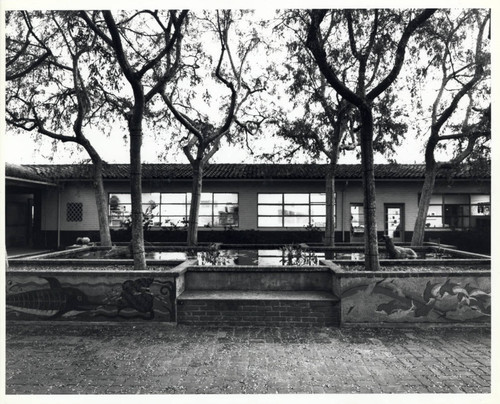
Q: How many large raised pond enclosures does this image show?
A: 1